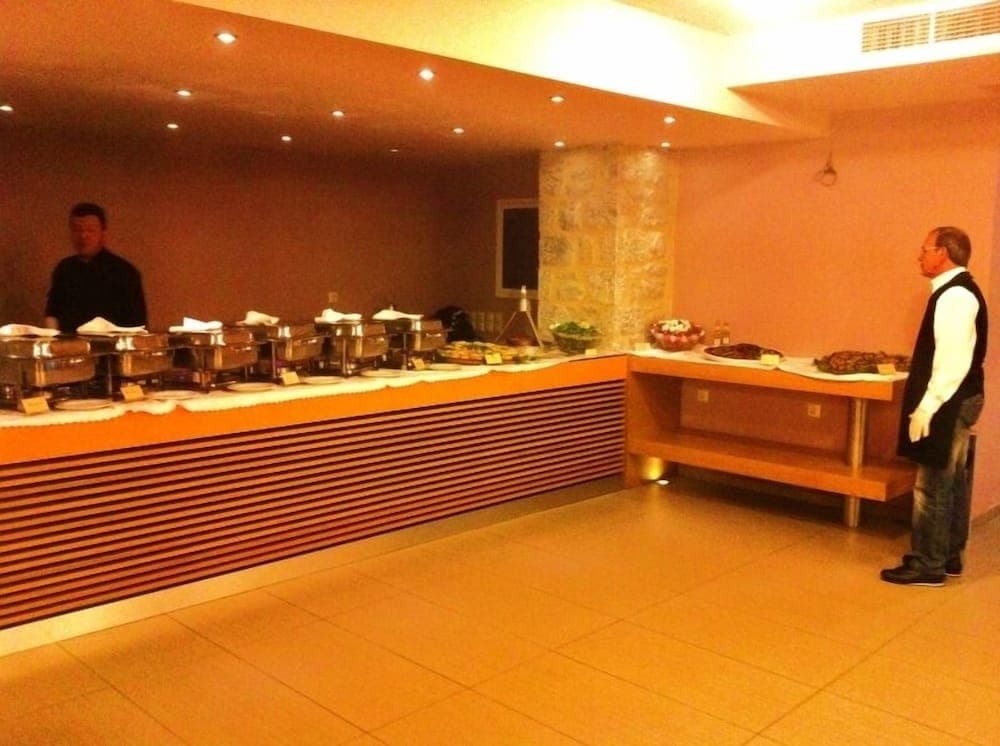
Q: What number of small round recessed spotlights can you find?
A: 13